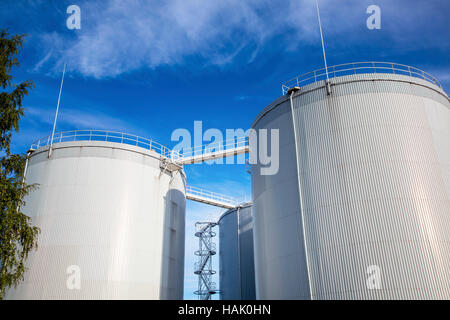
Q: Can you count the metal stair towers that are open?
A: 1